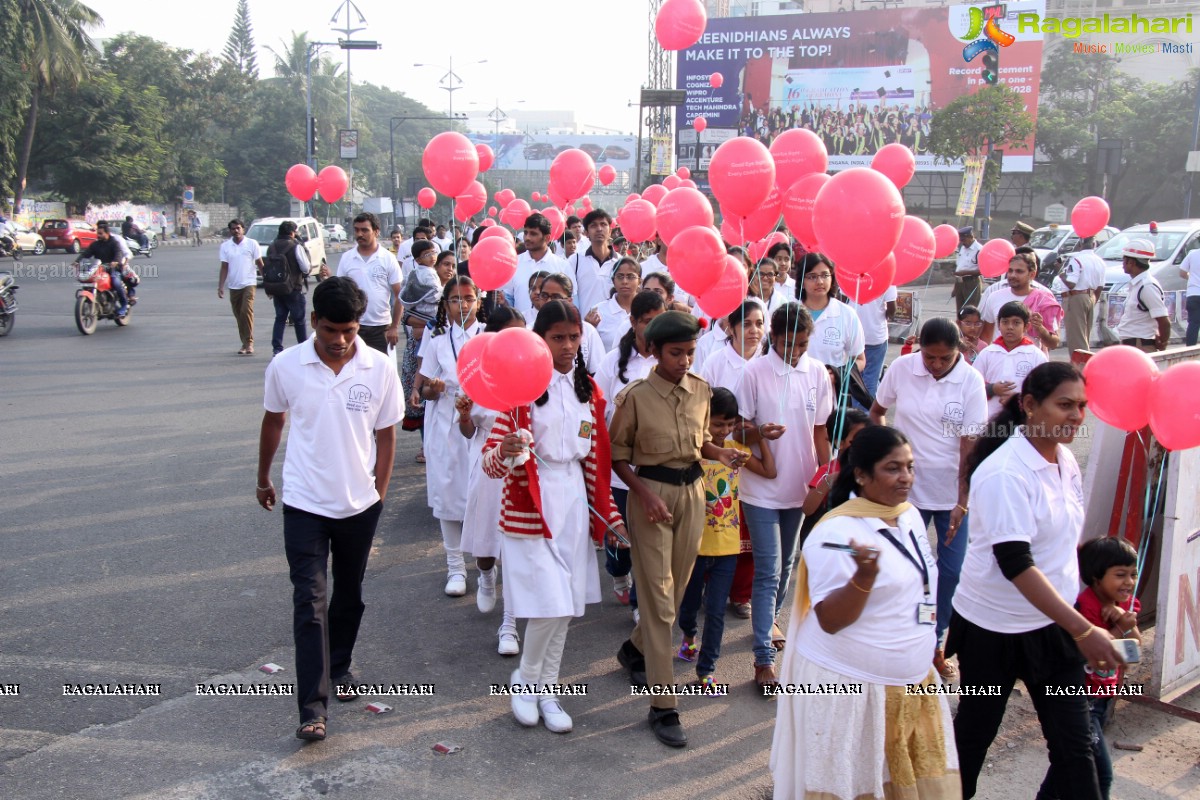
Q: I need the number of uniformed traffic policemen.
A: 4